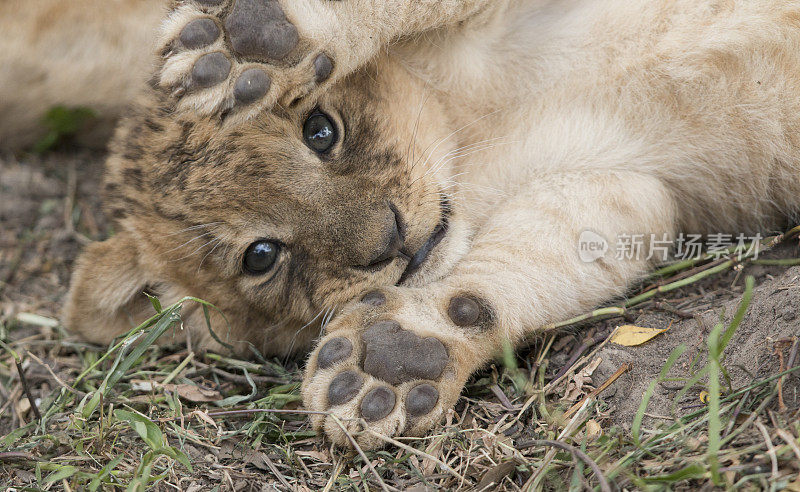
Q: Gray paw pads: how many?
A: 13